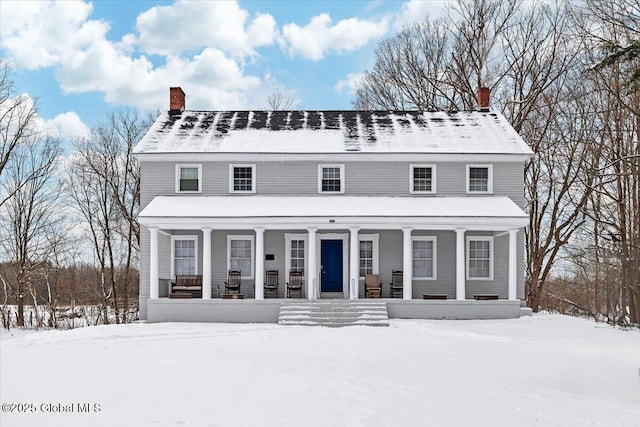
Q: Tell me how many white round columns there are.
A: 8